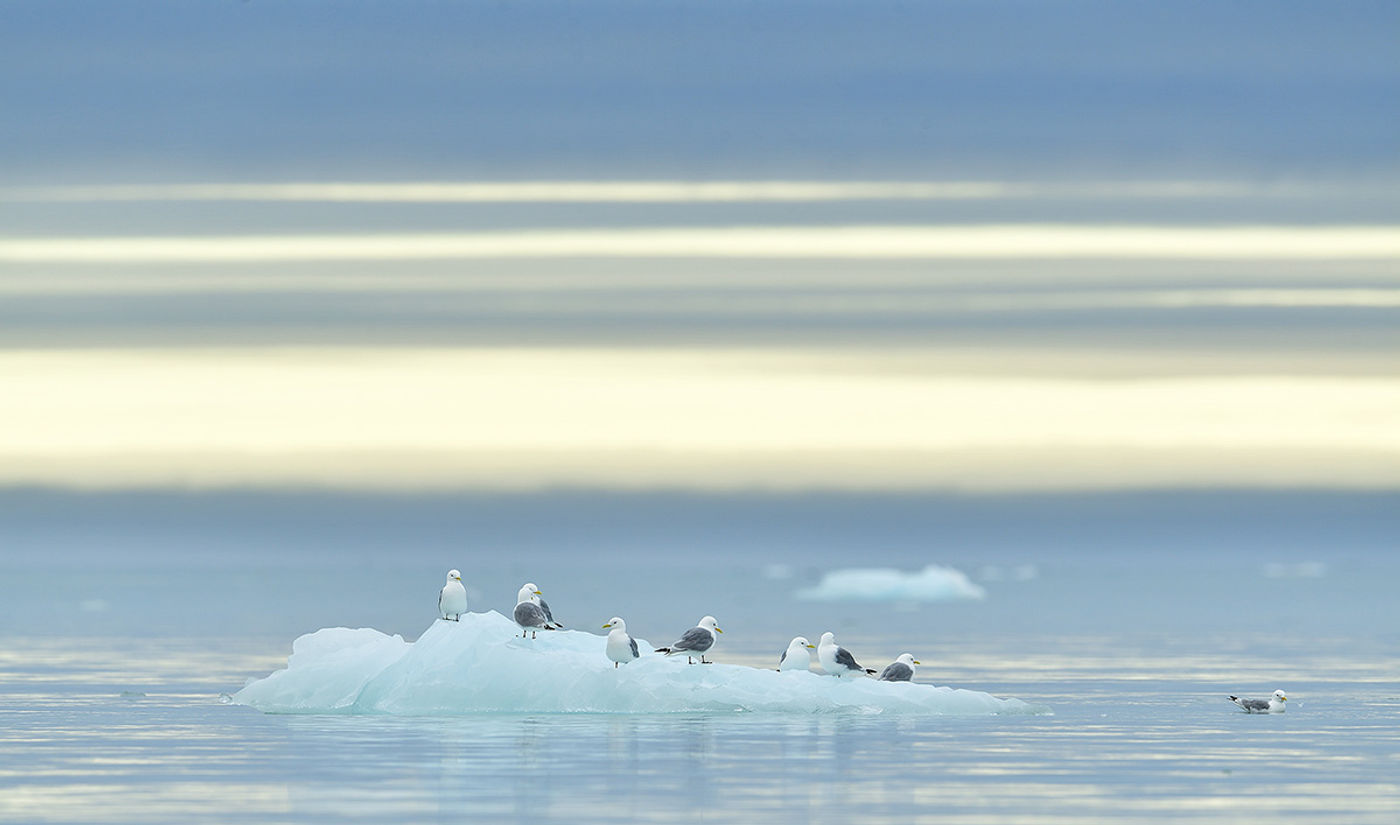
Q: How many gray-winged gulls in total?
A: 9